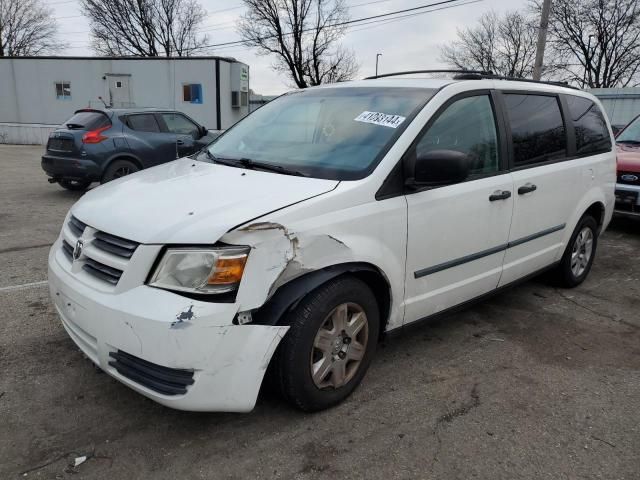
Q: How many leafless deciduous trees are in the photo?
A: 5